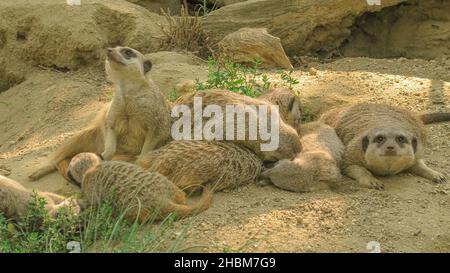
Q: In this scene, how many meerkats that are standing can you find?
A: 1